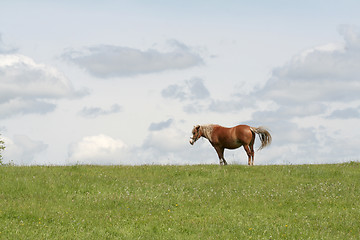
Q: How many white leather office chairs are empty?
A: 0